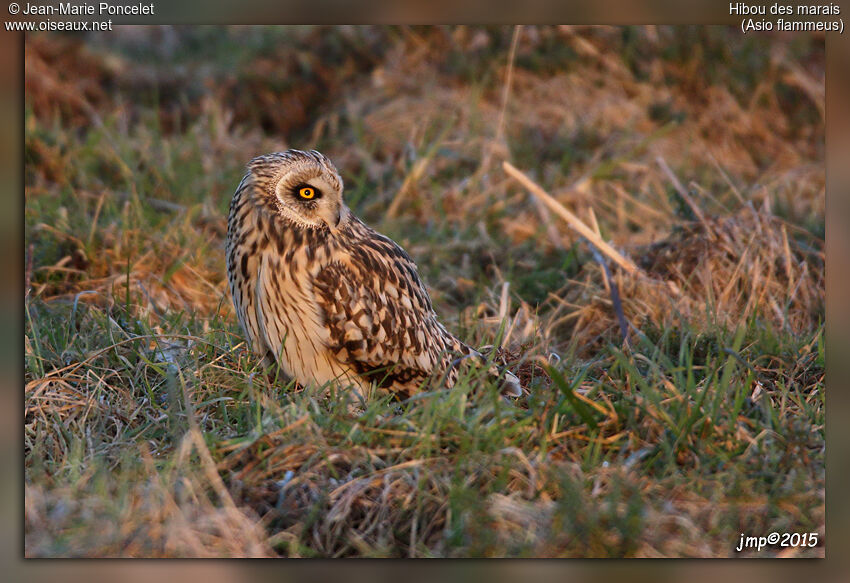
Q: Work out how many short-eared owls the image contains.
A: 1